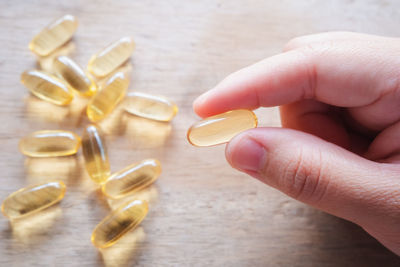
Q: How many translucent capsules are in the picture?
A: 12